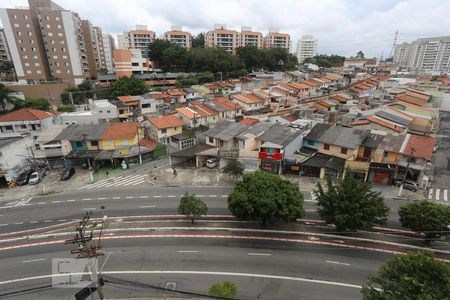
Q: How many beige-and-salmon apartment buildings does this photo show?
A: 5